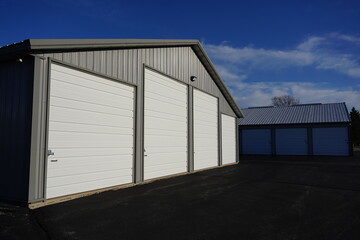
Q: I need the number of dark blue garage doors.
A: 3